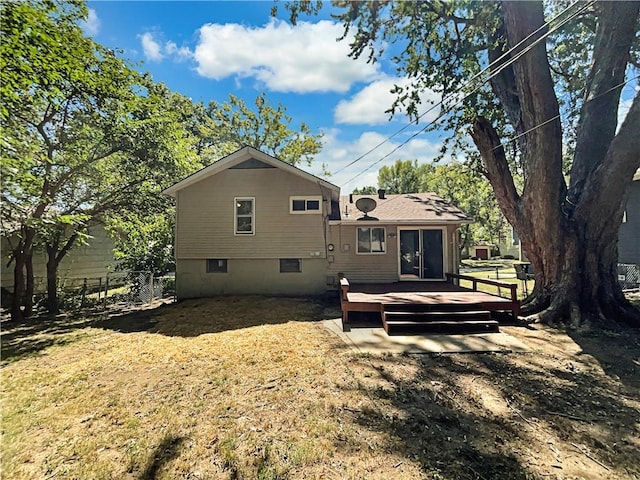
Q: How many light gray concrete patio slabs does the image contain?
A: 1